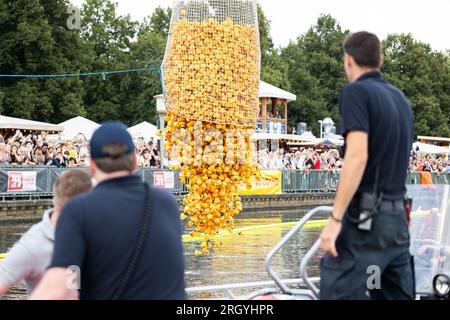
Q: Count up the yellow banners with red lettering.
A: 1